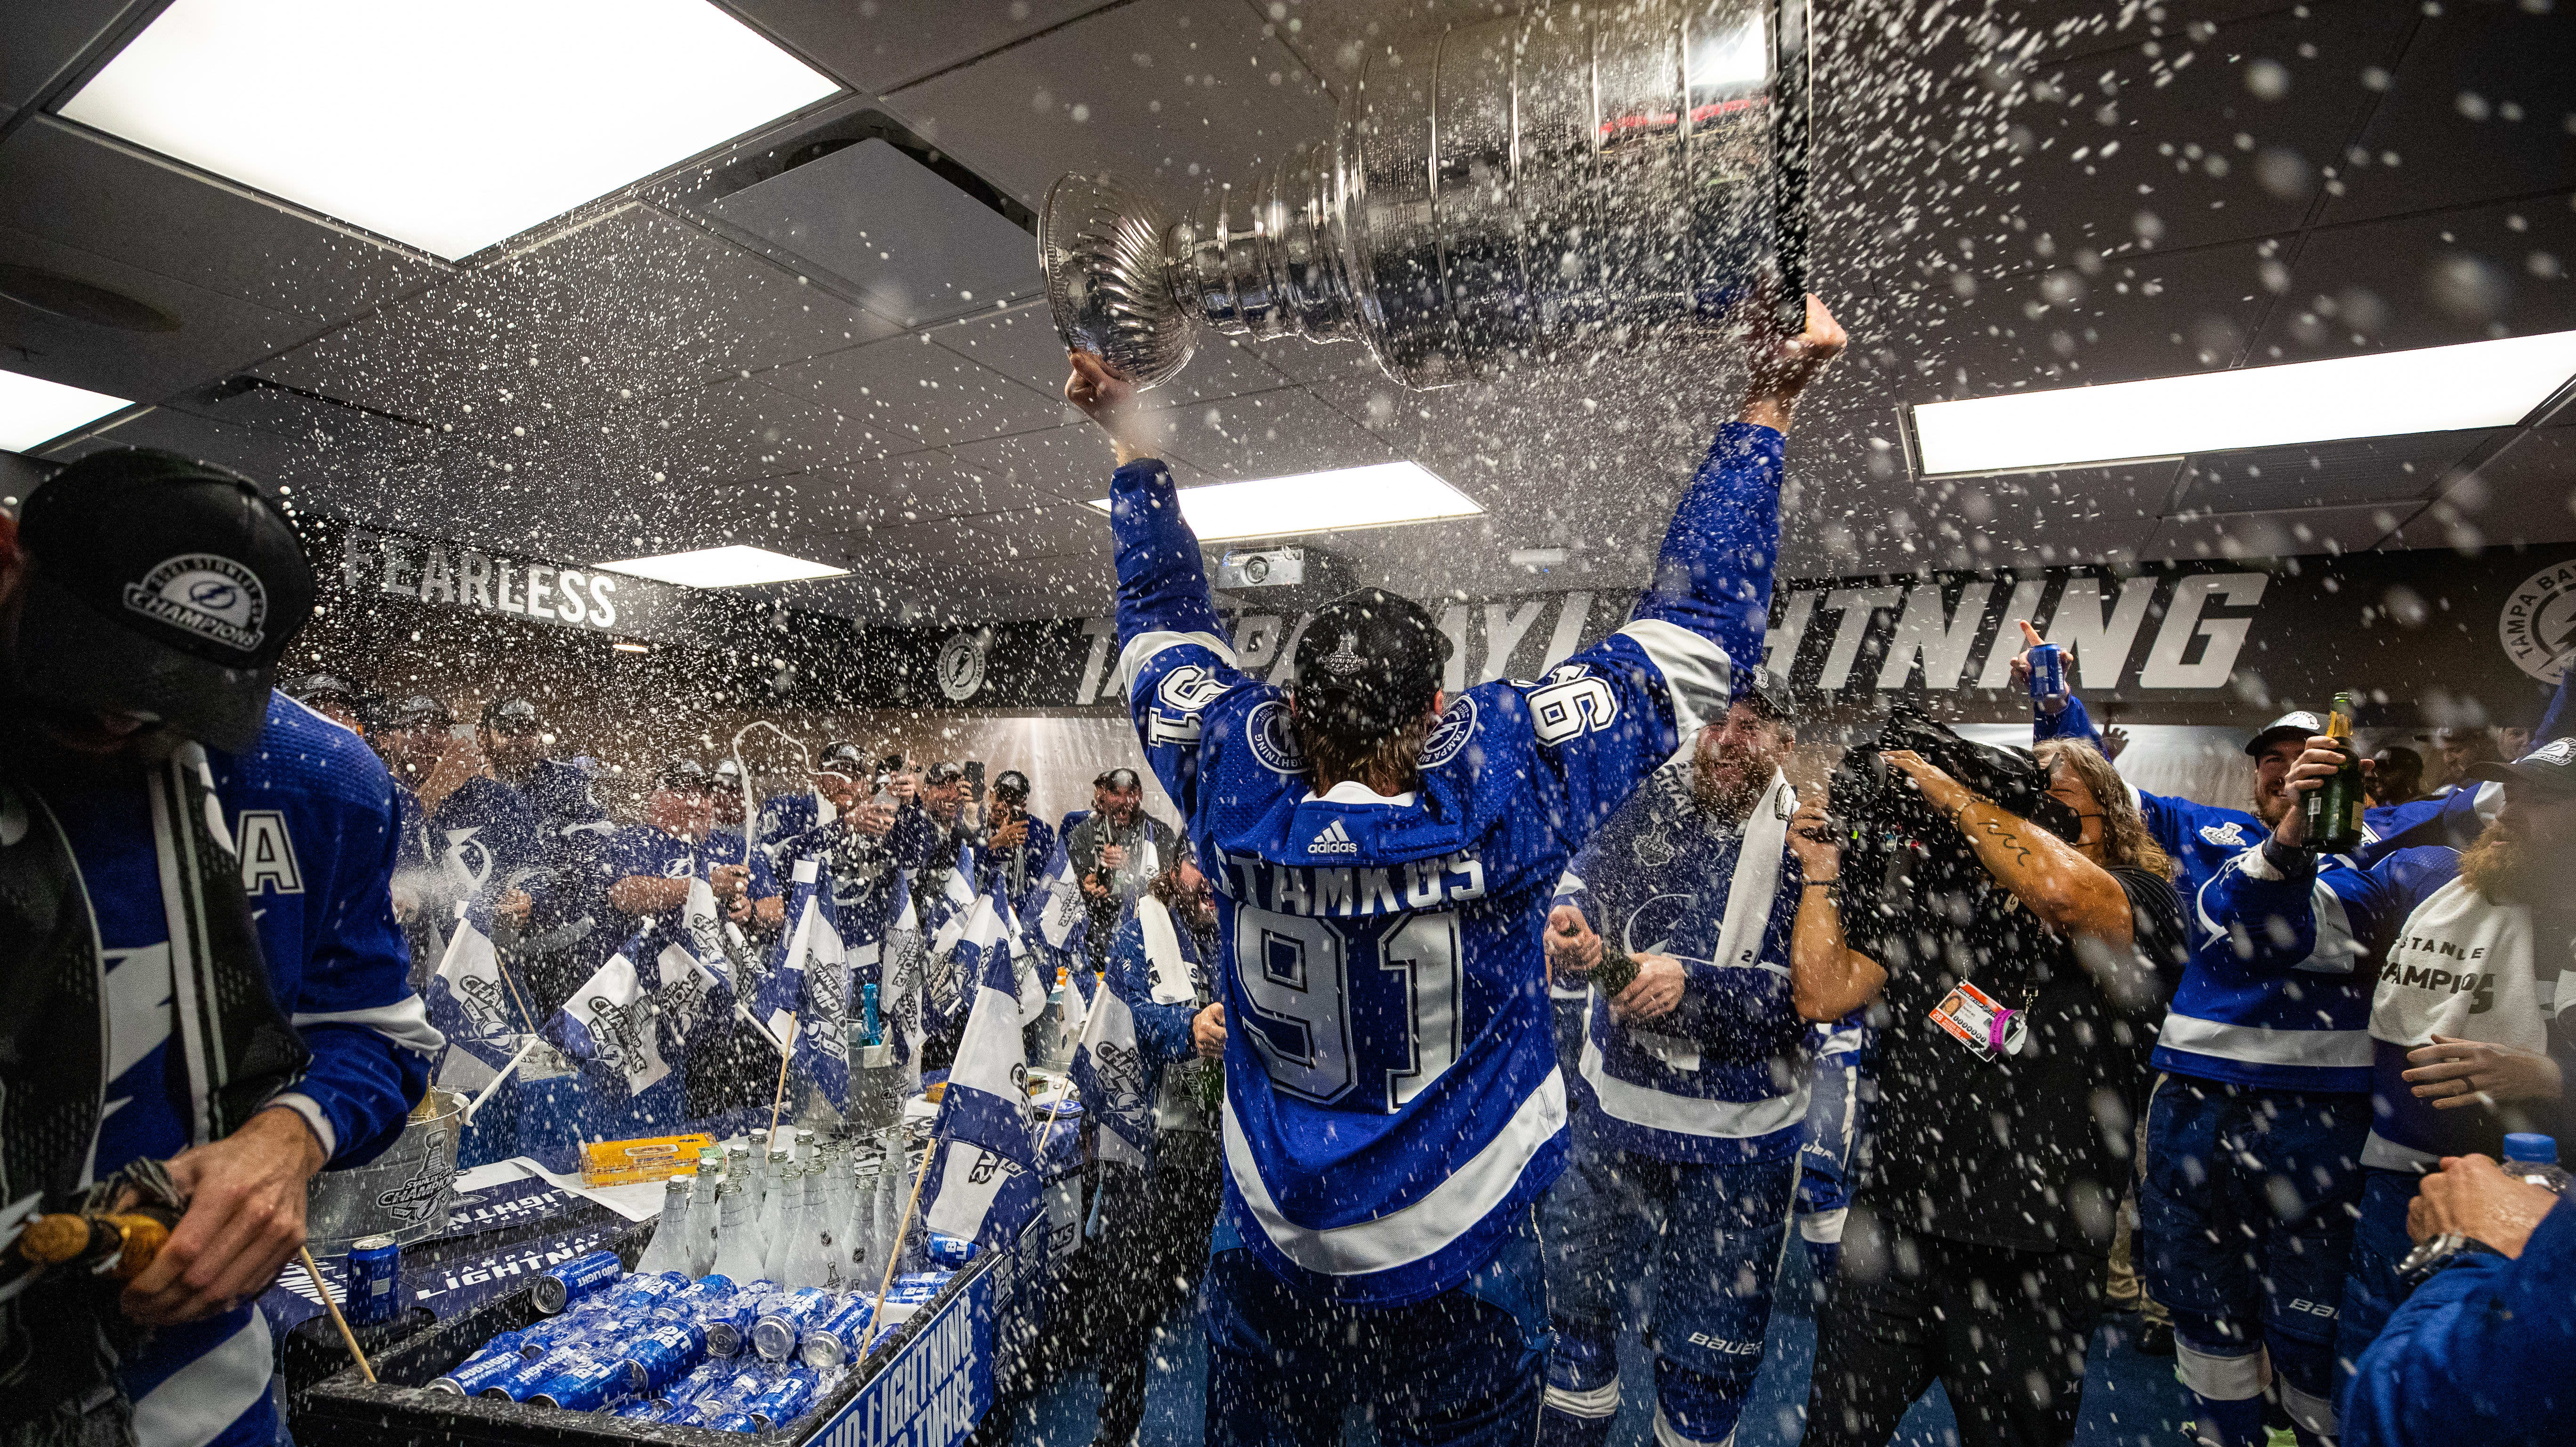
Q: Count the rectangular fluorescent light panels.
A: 5